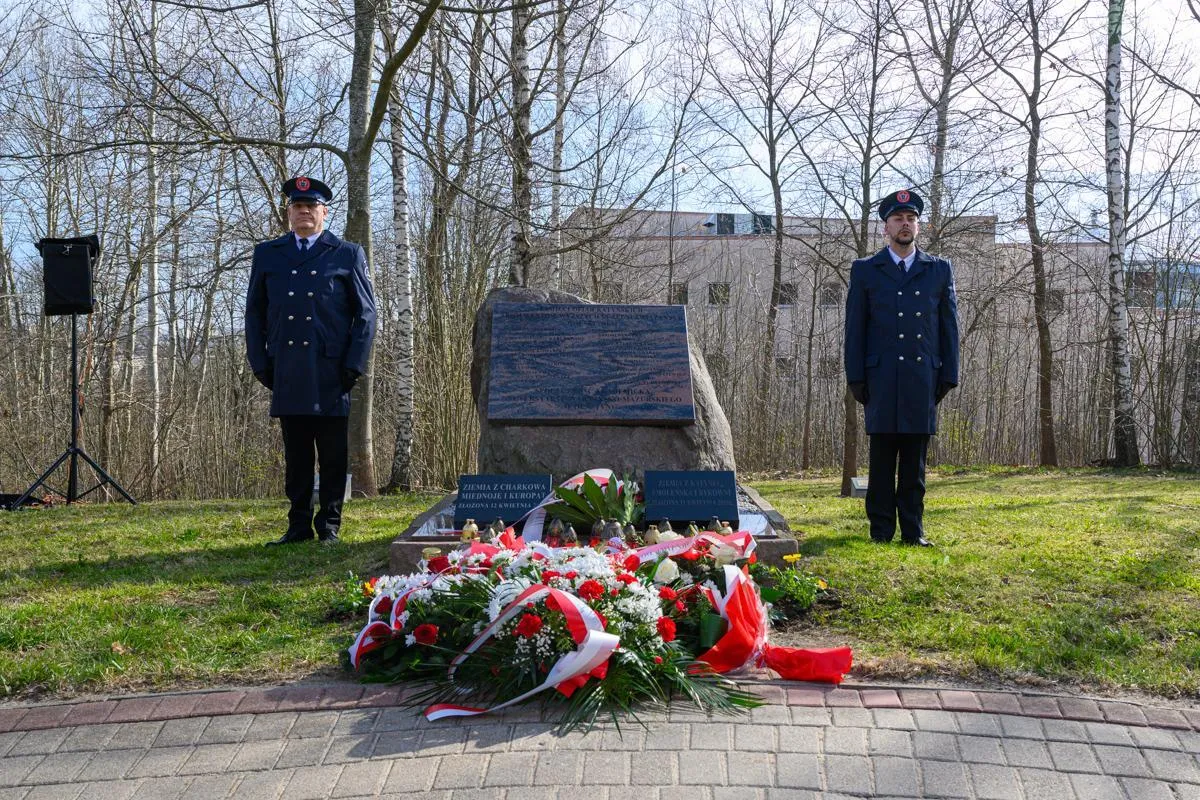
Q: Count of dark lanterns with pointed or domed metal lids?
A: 10